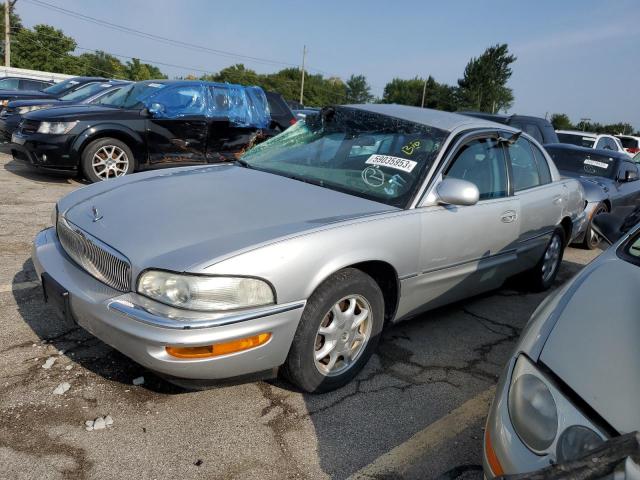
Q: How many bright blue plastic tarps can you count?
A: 1